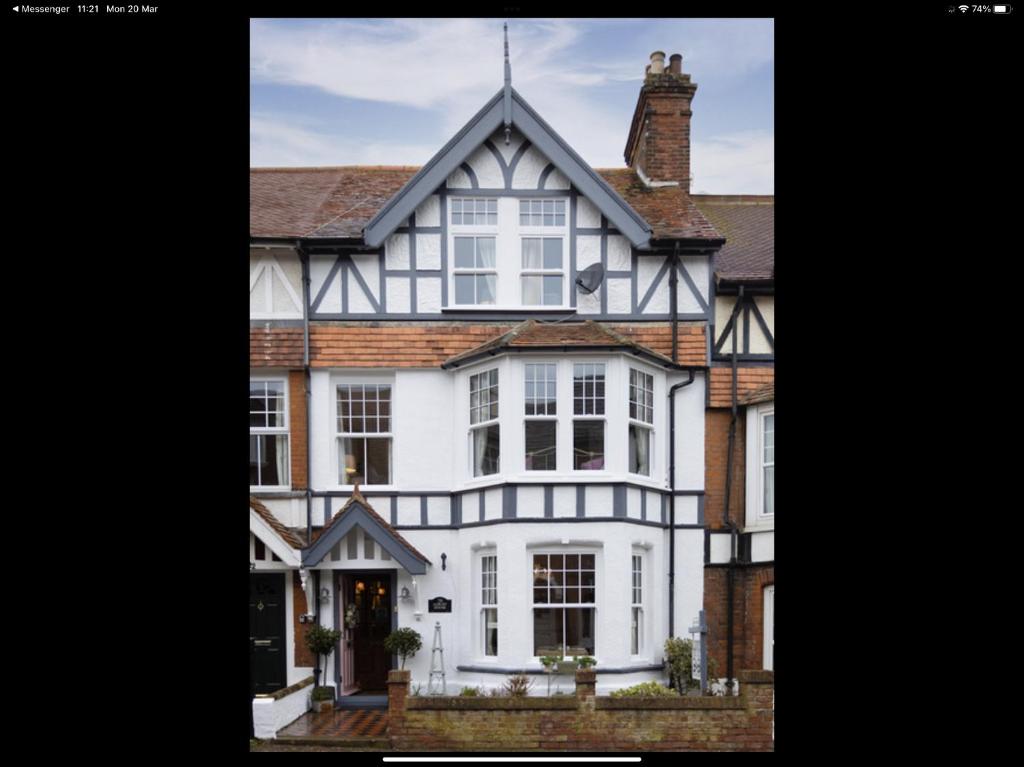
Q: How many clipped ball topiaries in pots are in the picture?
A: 2